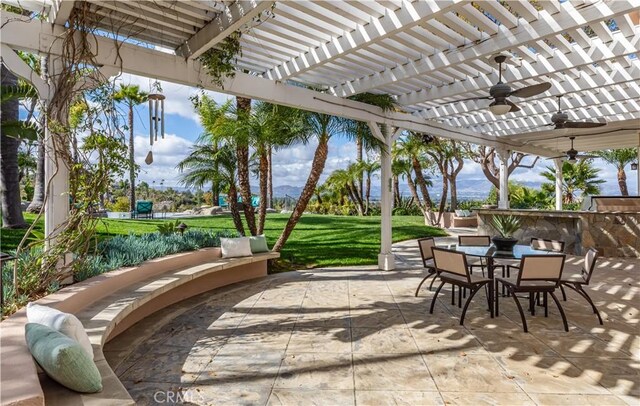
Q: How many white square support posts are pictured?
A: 4